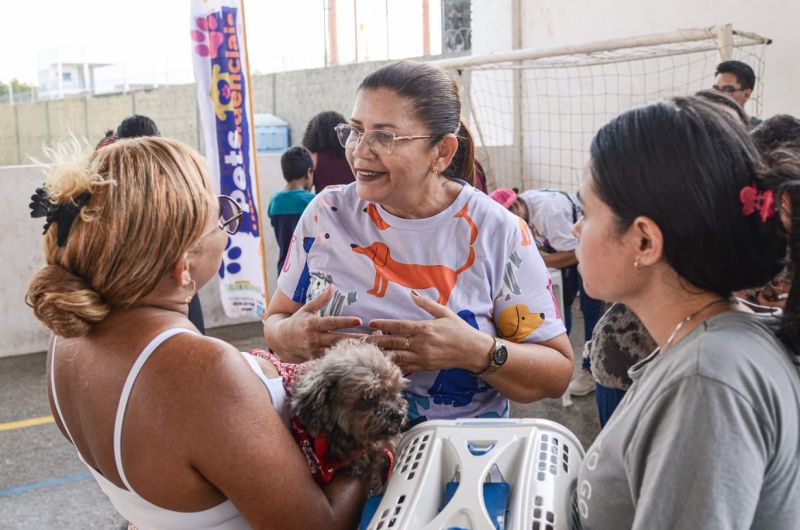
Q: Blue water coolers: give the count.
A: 1